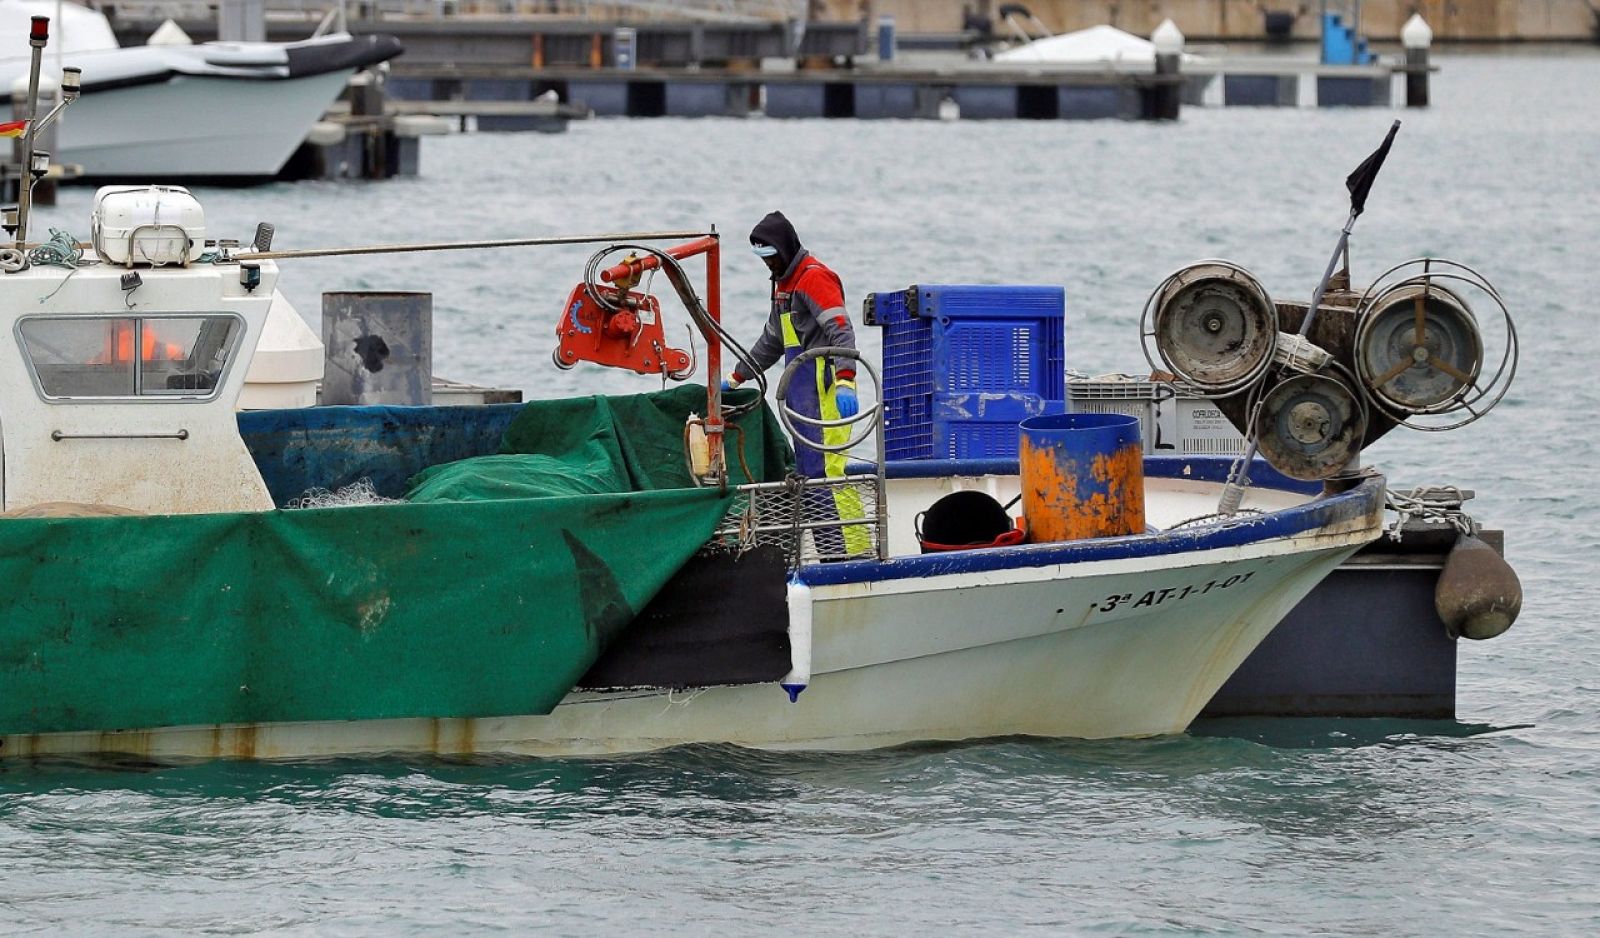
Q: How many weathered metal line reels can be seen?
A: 3